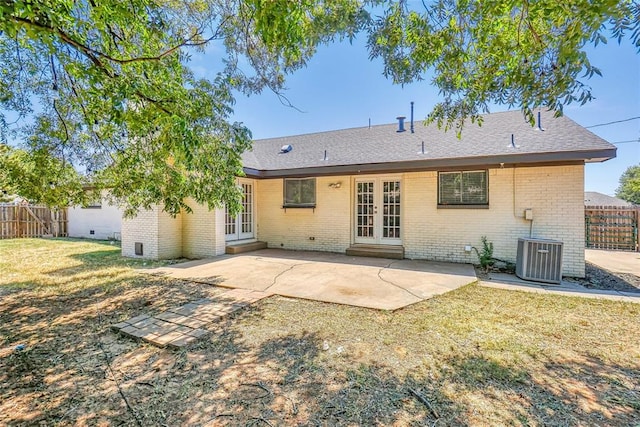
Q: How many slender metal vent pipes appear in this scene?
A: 6